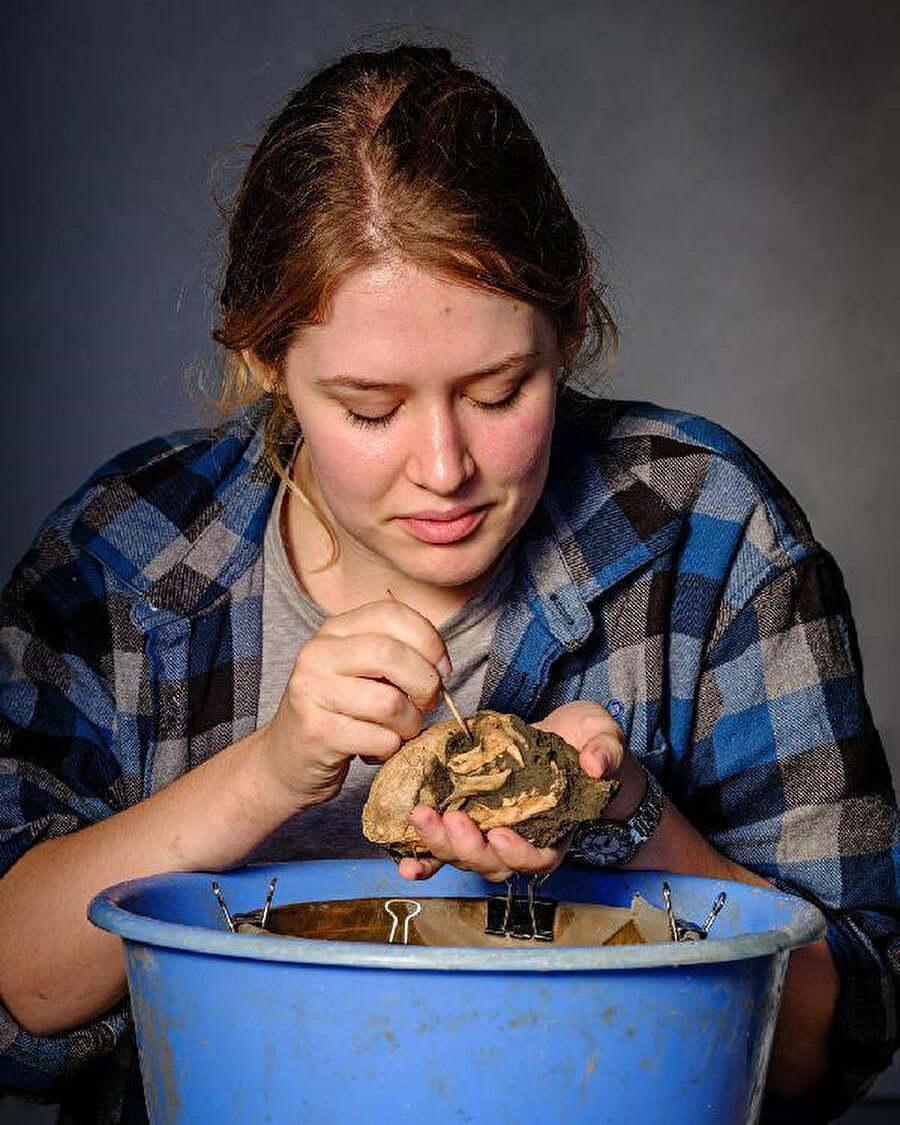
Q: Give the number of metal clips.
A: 4